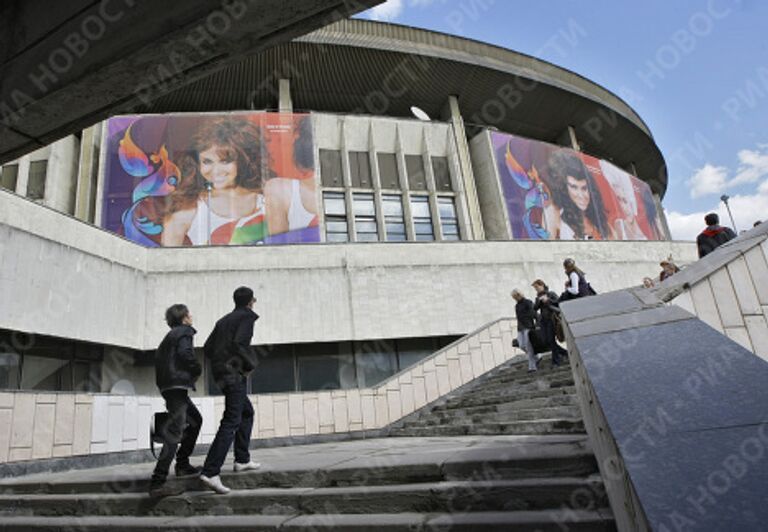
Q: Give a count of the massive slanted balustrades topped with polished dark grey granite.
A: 1